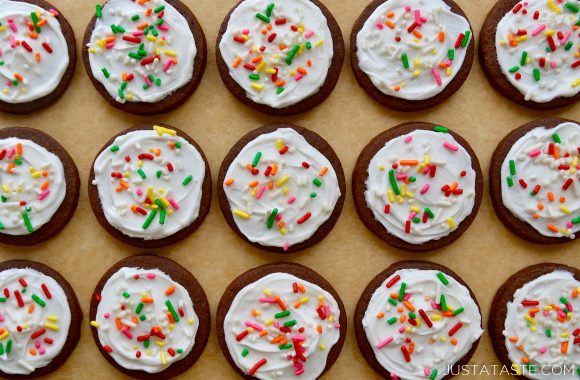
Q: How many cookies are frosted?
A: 15